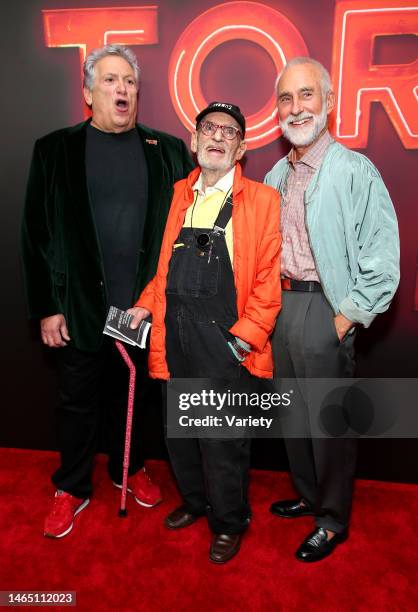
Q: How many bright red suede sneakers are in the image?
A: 2